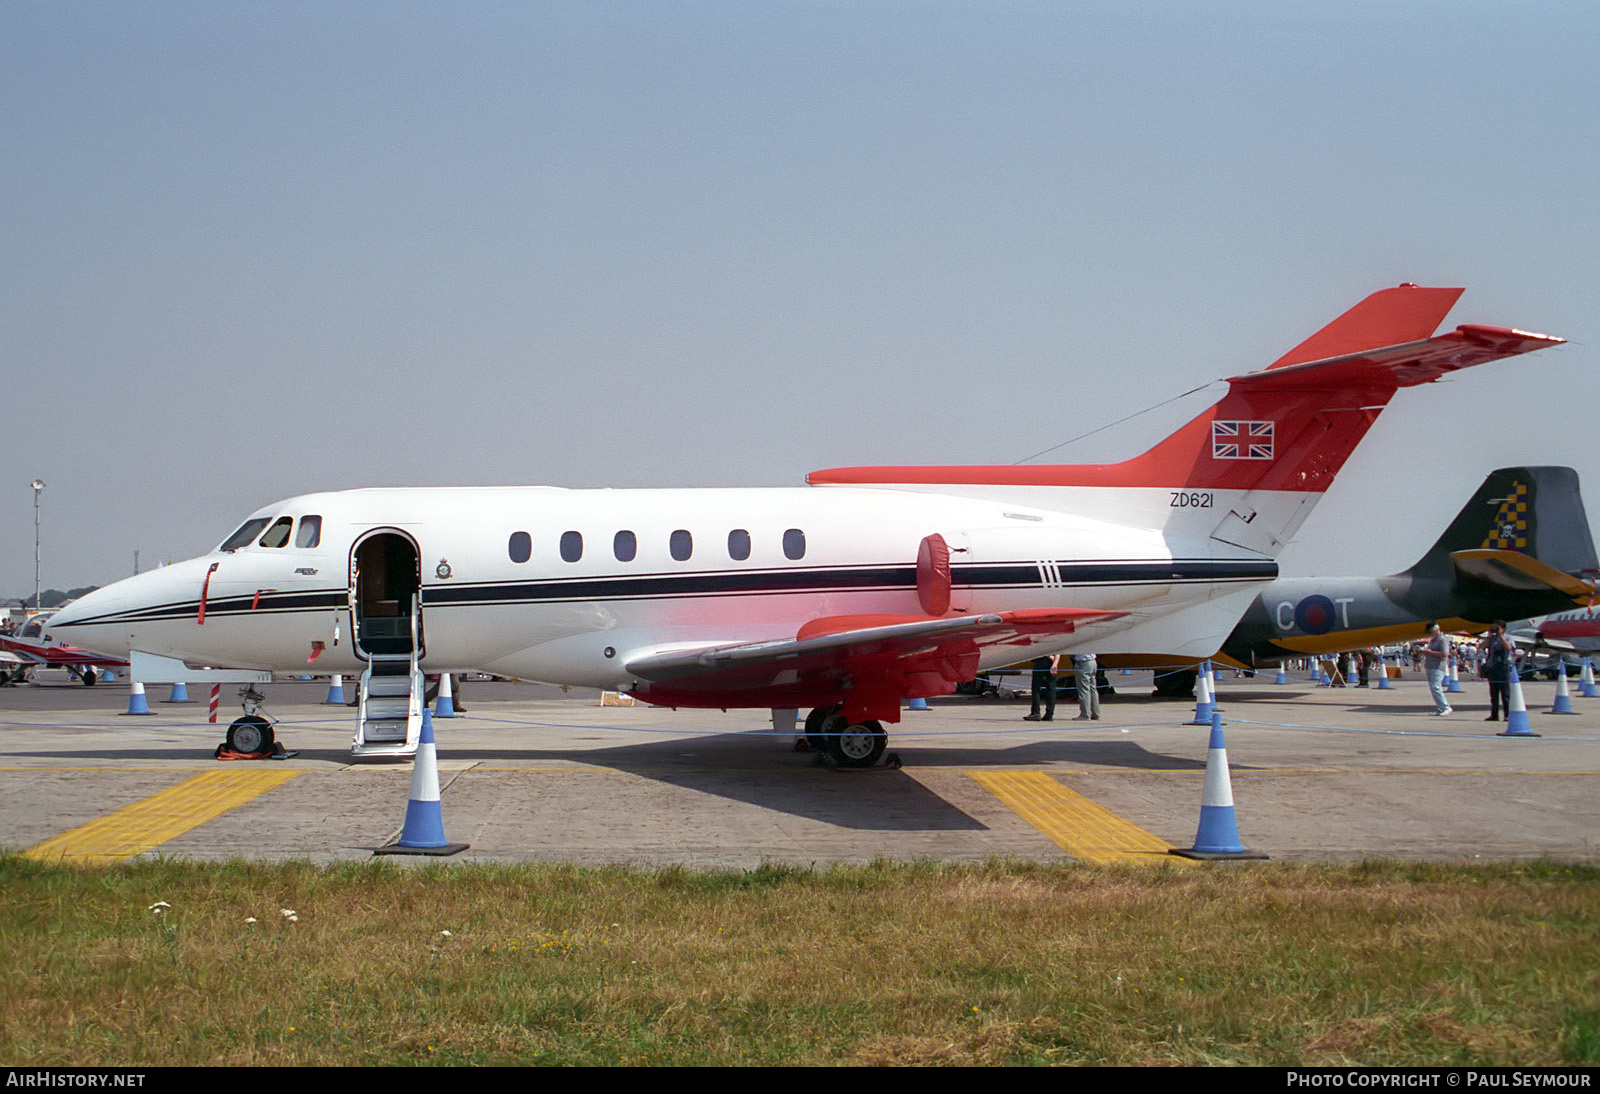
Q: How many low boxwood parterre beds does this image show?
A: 0